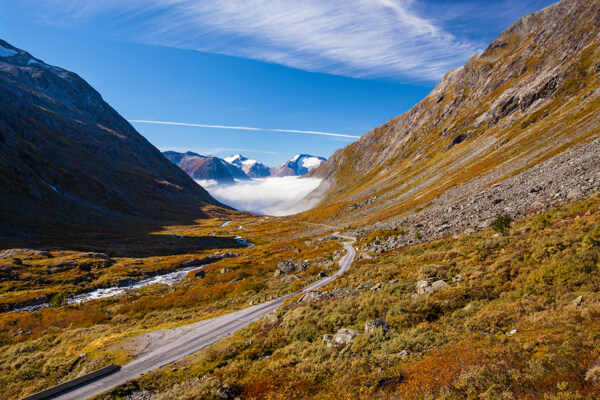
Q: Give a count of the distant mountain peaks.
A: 3